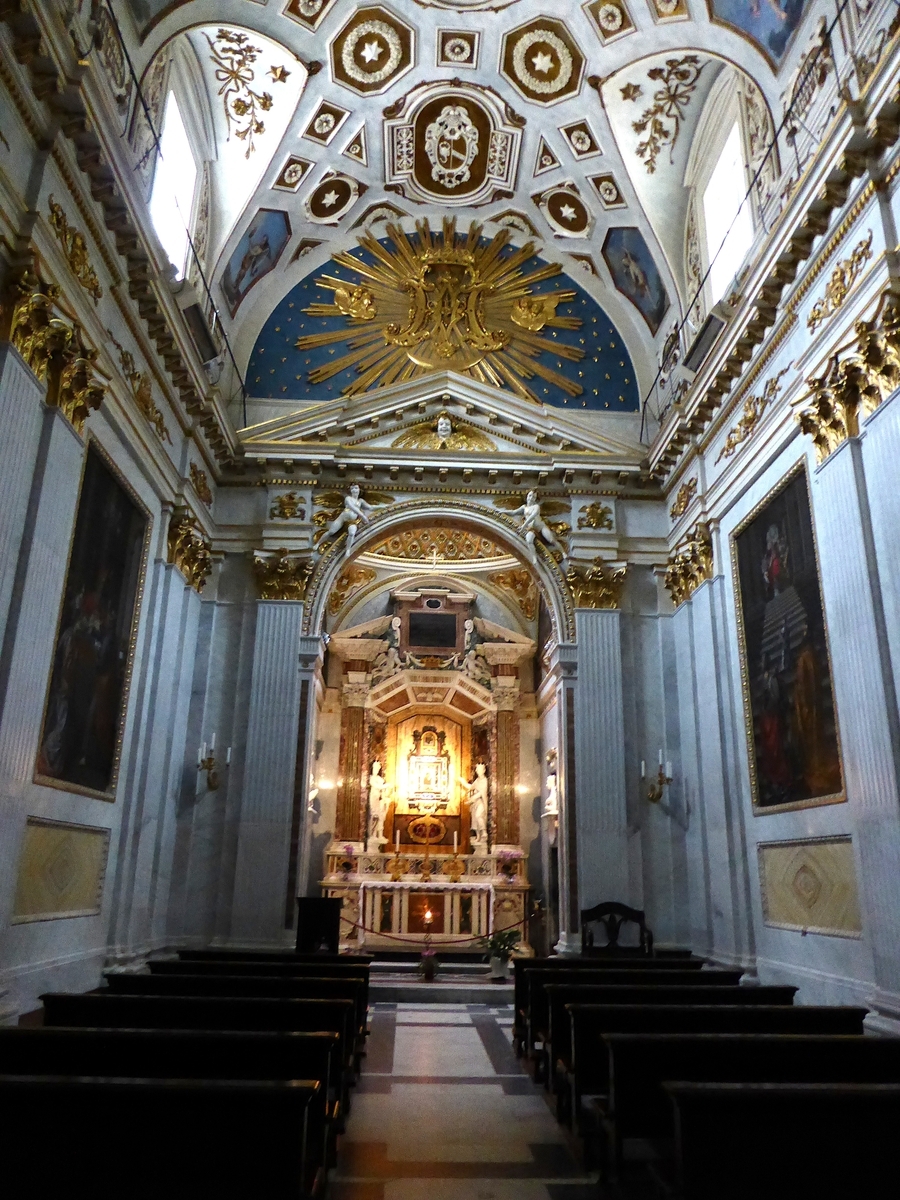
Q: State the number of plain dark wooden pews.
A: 12